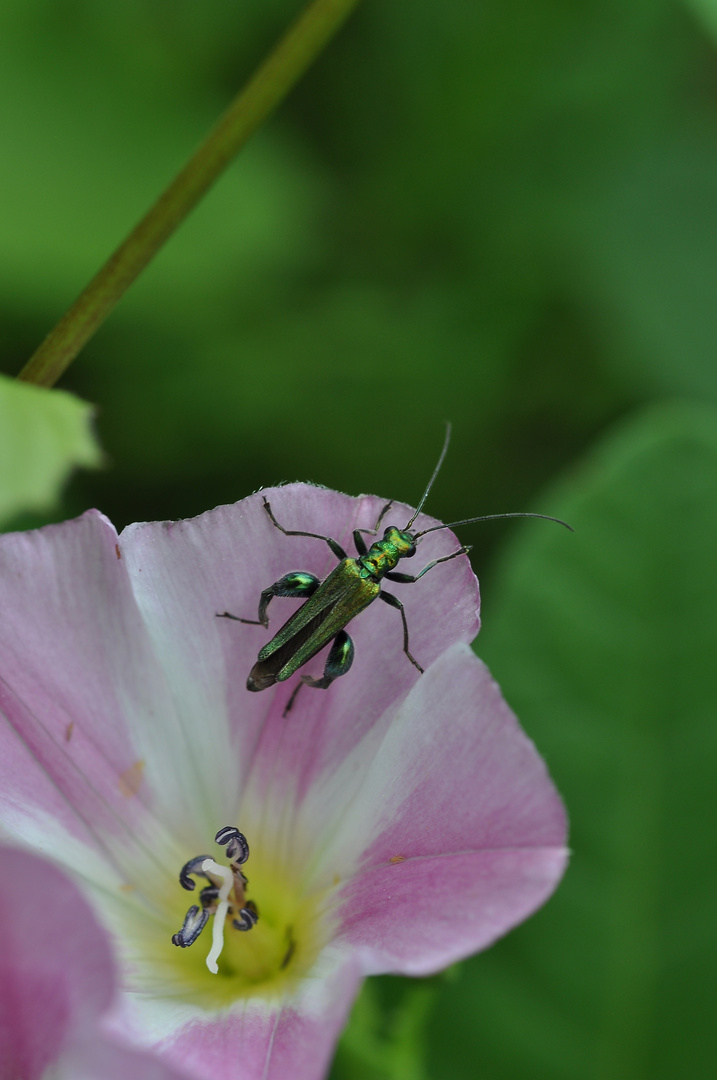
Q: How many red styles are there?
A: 0